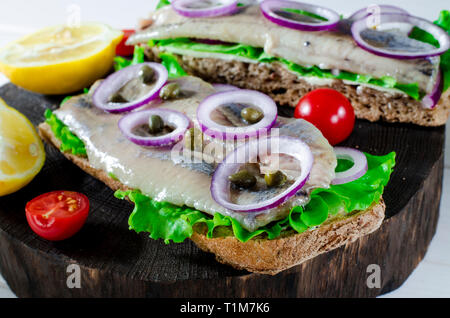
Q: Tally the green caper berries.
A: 8